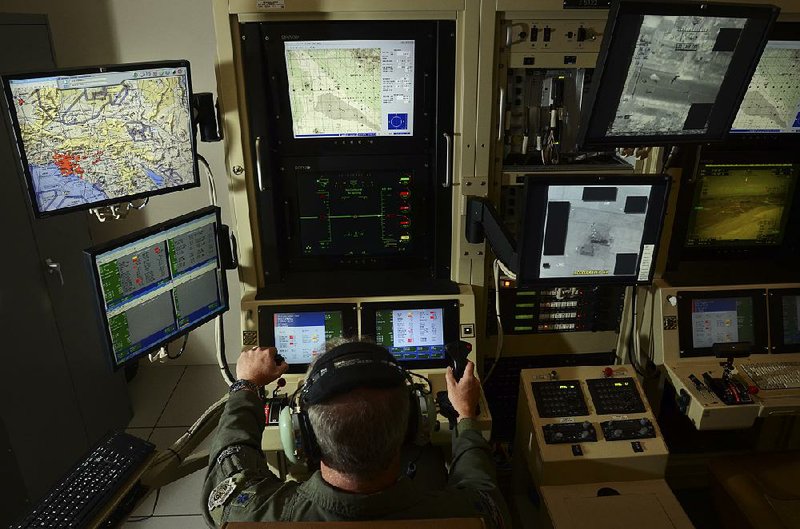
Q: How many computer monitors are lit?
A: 12